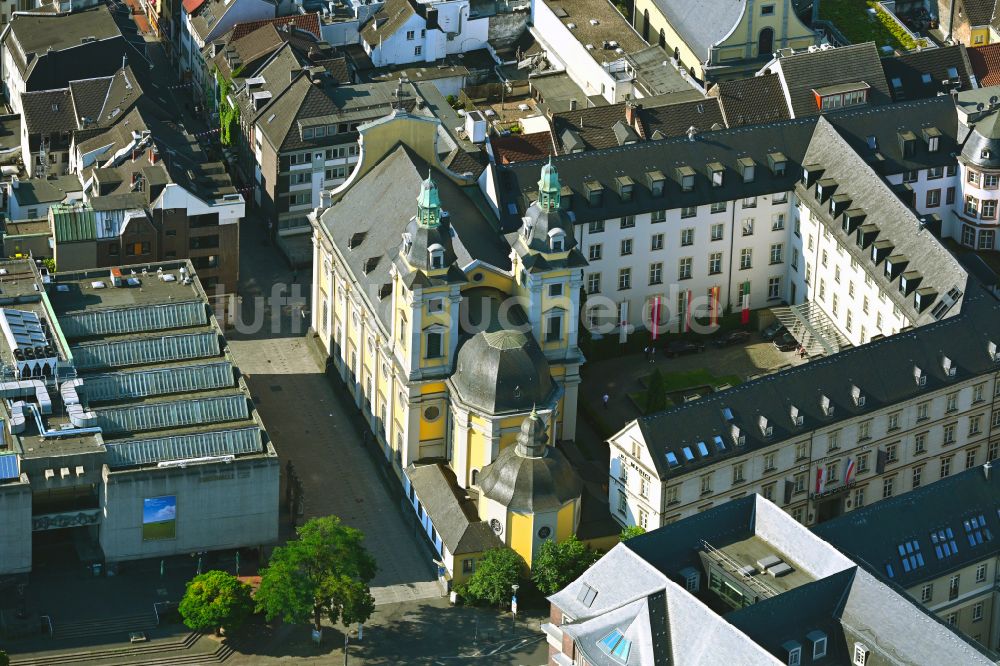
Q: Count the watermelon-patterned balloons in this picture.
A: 0